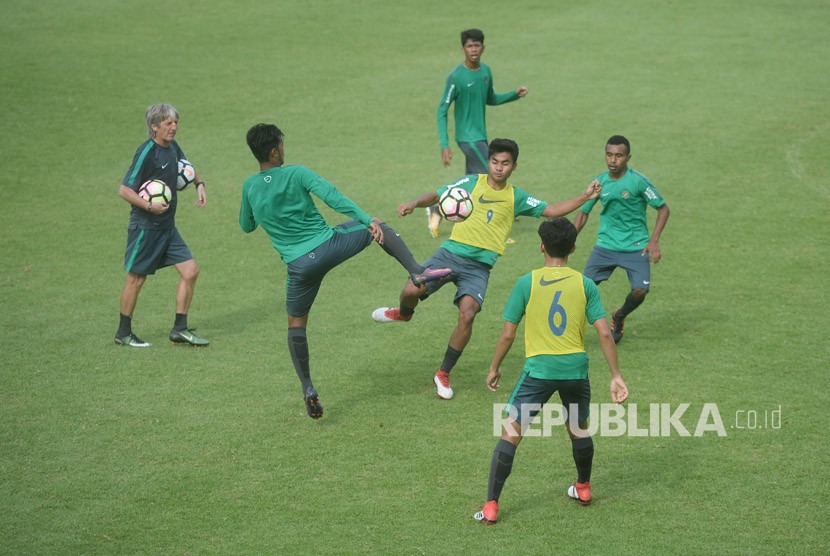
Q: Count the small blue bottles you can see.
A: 0